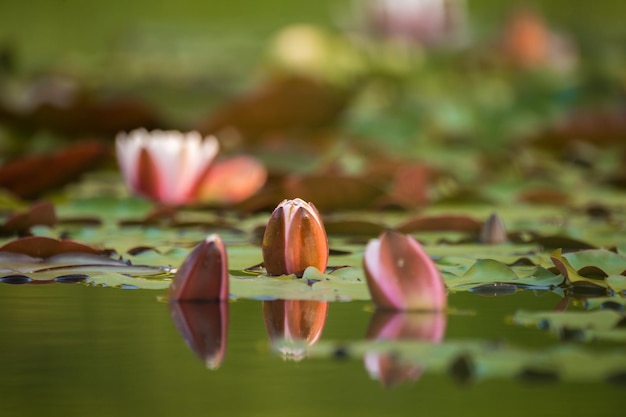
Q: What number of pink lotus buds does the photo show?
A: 3